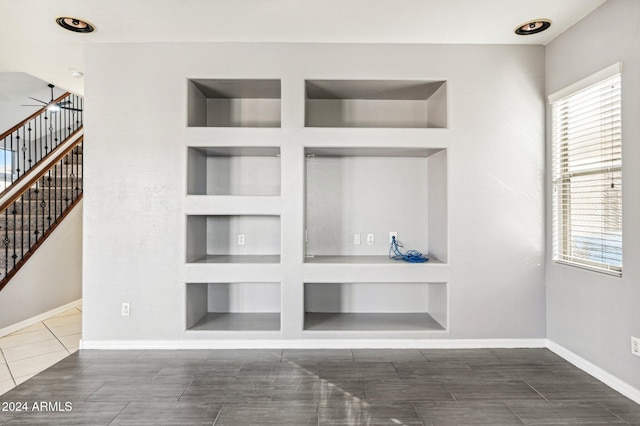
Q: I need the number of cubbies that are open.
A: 7